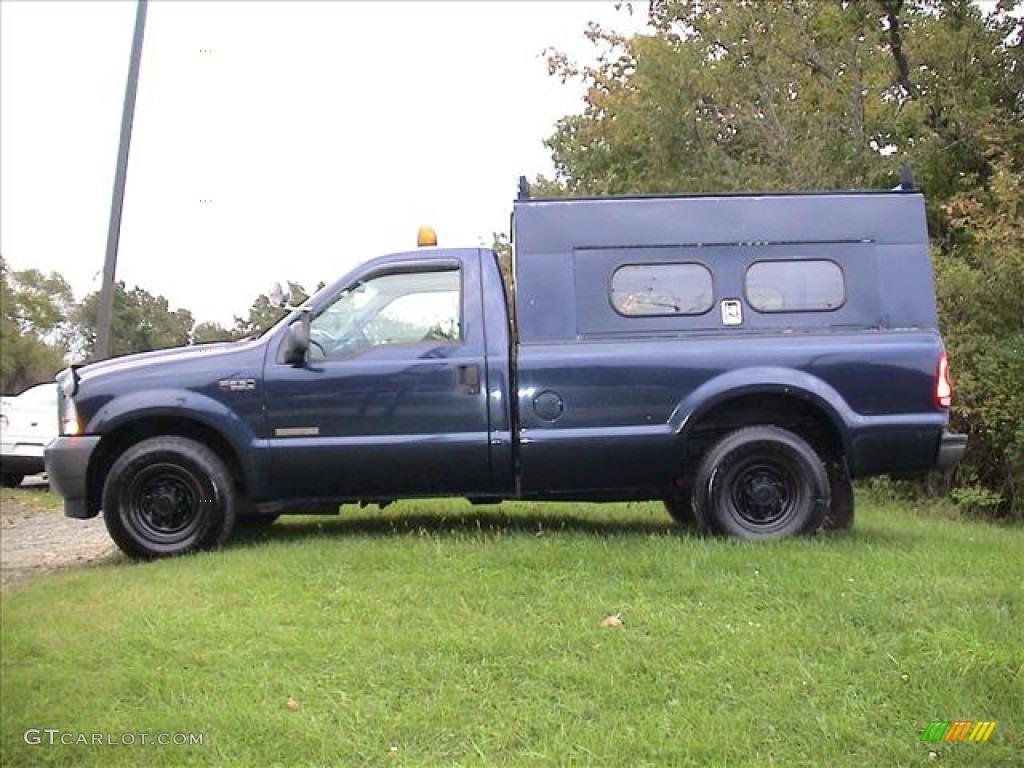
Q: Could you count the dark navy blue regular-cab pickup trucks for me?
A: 1